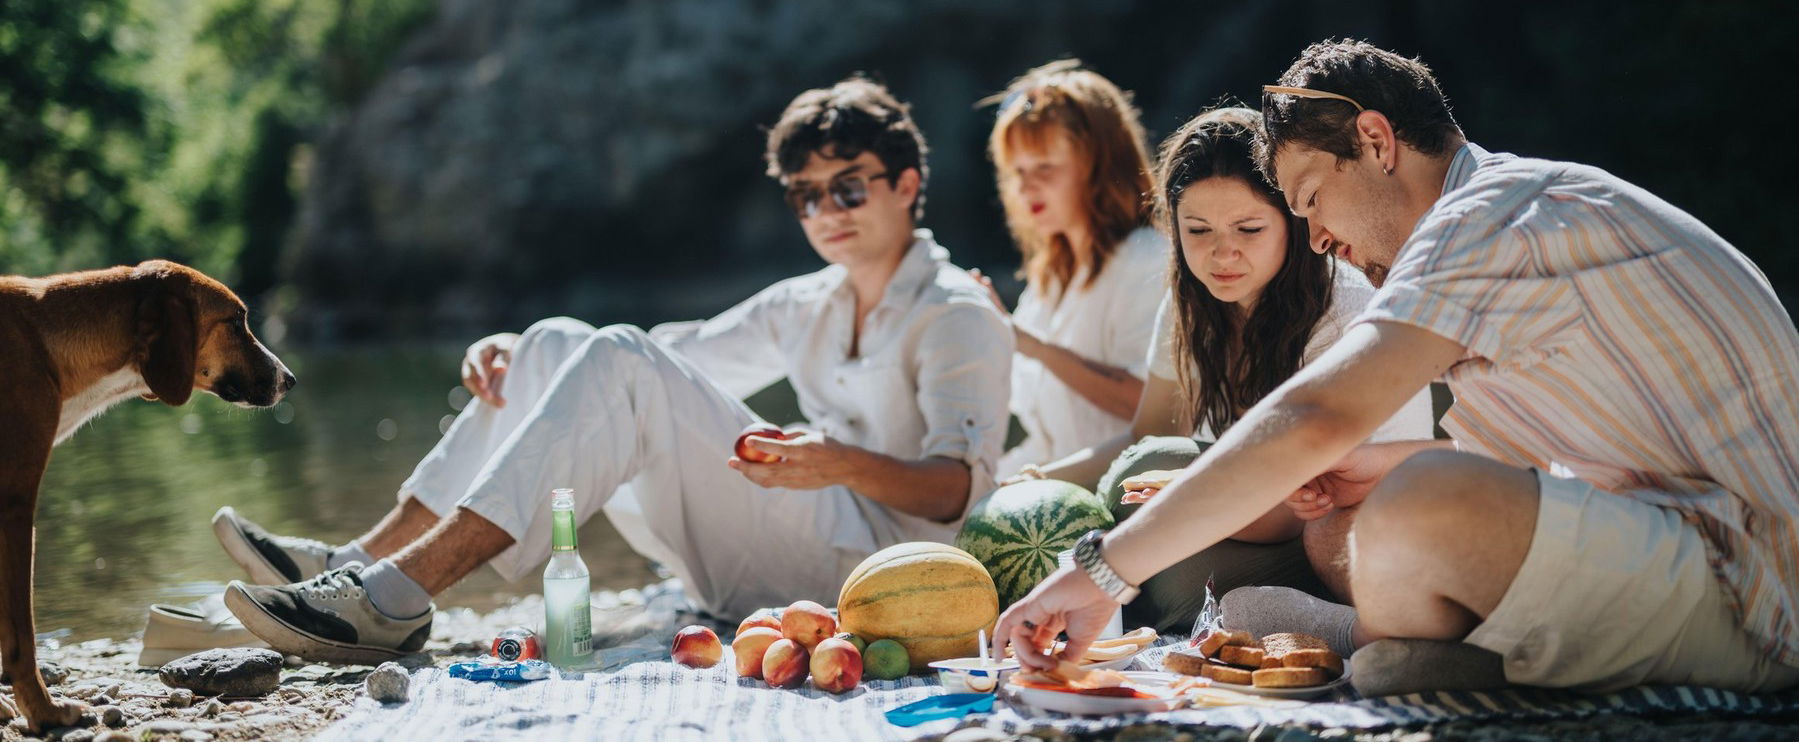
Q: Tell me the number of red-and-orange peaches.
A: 7